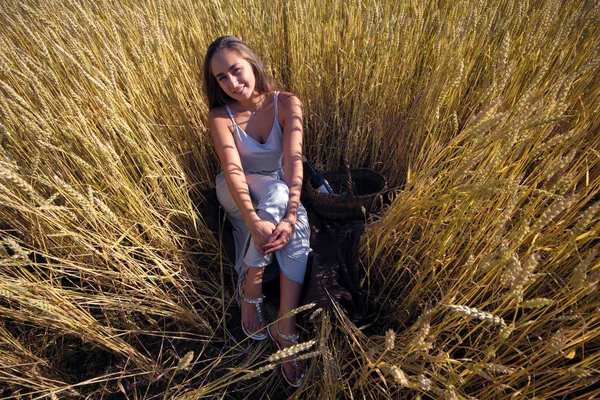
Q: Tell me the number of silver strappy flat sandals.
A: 2